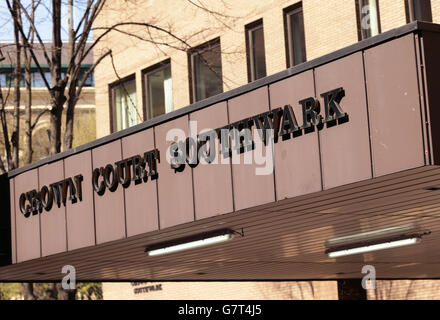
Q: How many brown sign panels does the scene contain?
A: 11